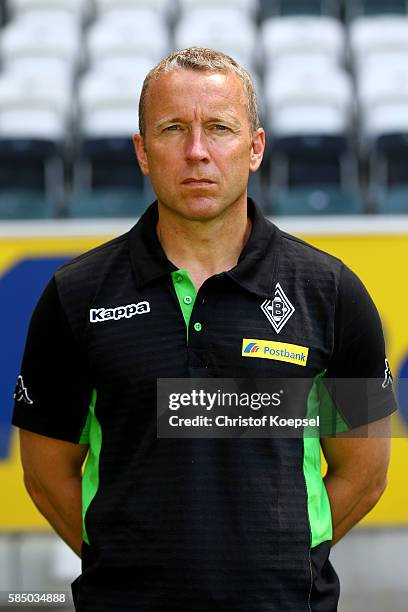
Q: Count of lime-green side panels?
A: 2